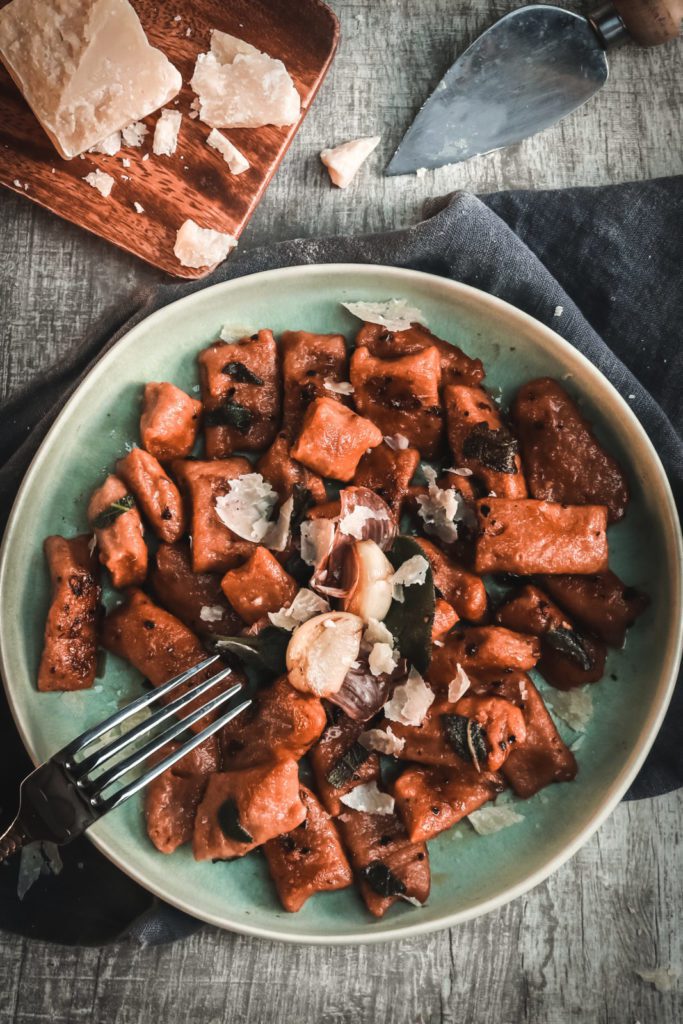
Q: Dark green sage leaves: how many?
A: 11